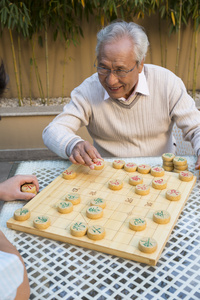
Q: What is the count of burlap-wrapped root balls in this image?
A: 0